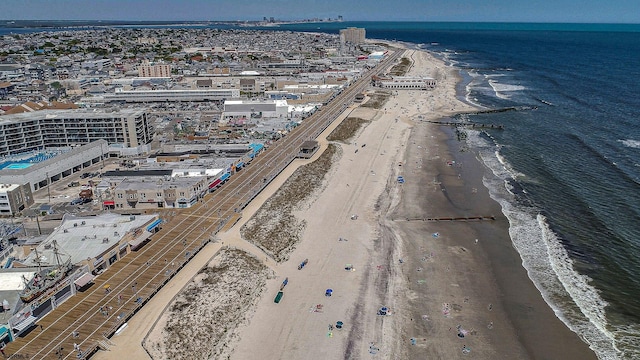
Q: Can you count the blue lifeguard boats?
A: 2